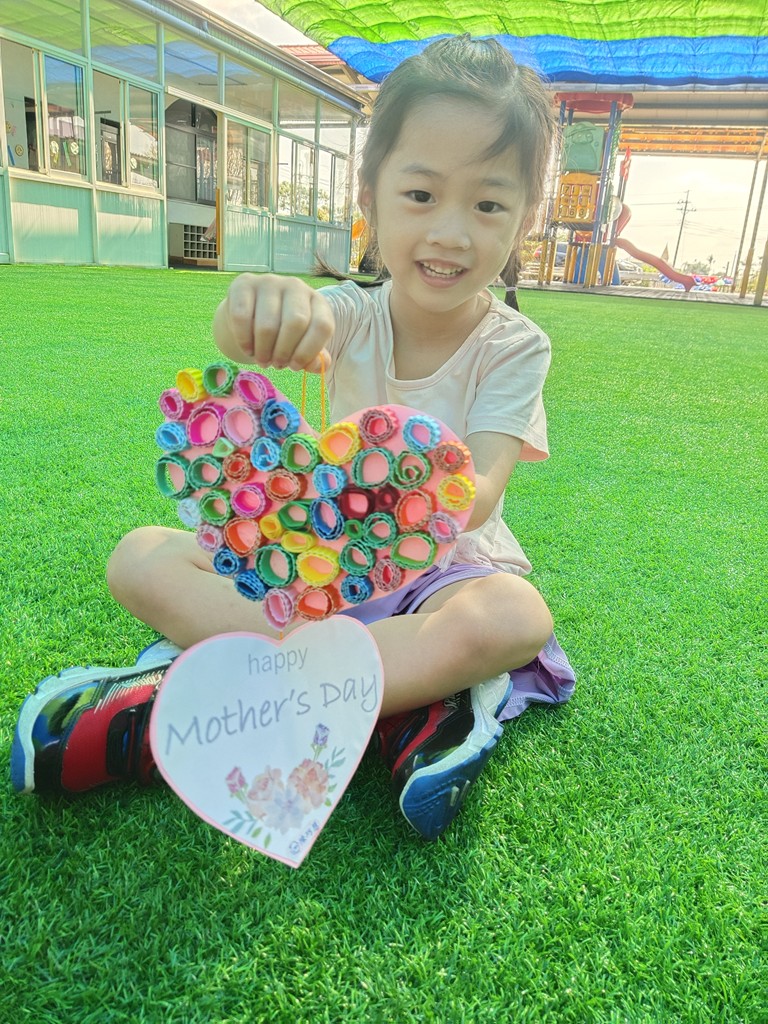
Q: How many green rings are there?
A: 14